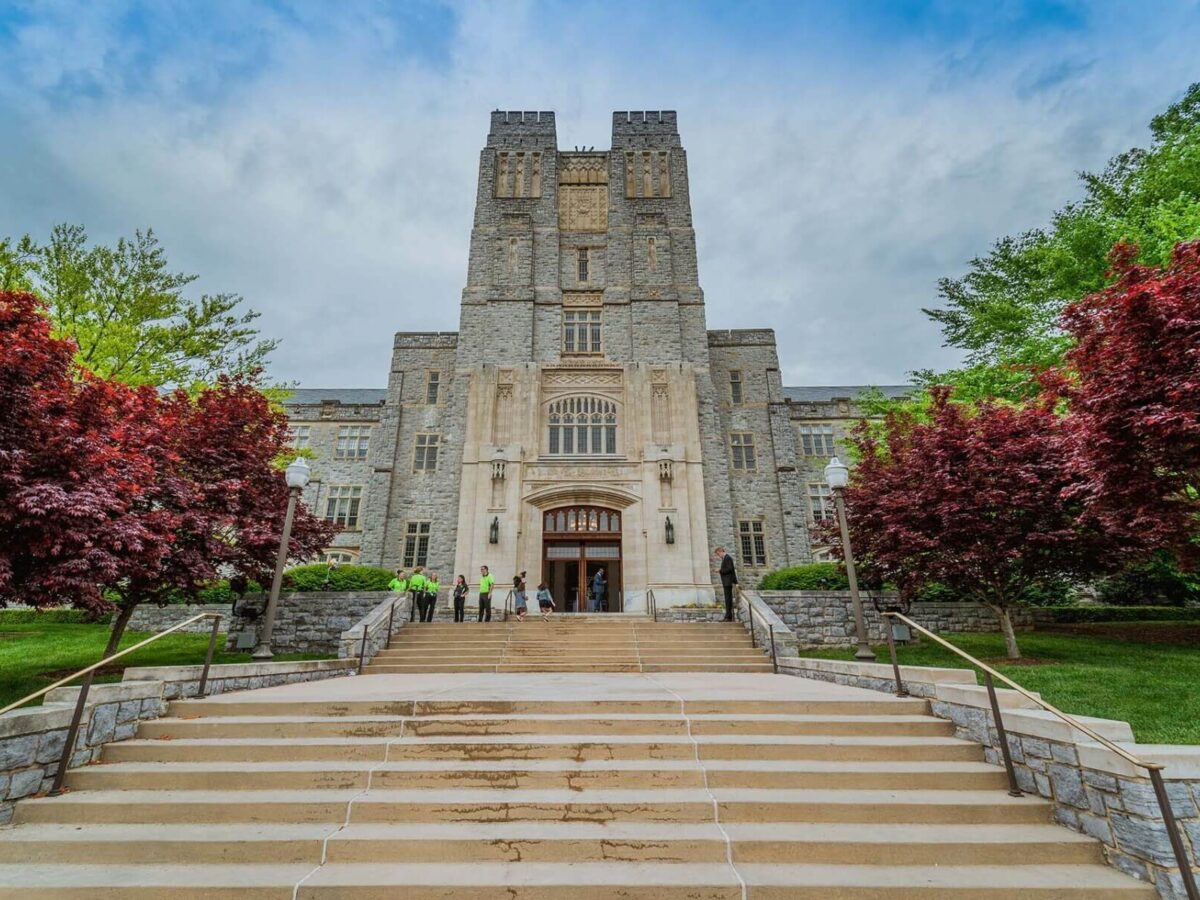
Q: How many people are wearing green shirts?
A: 4